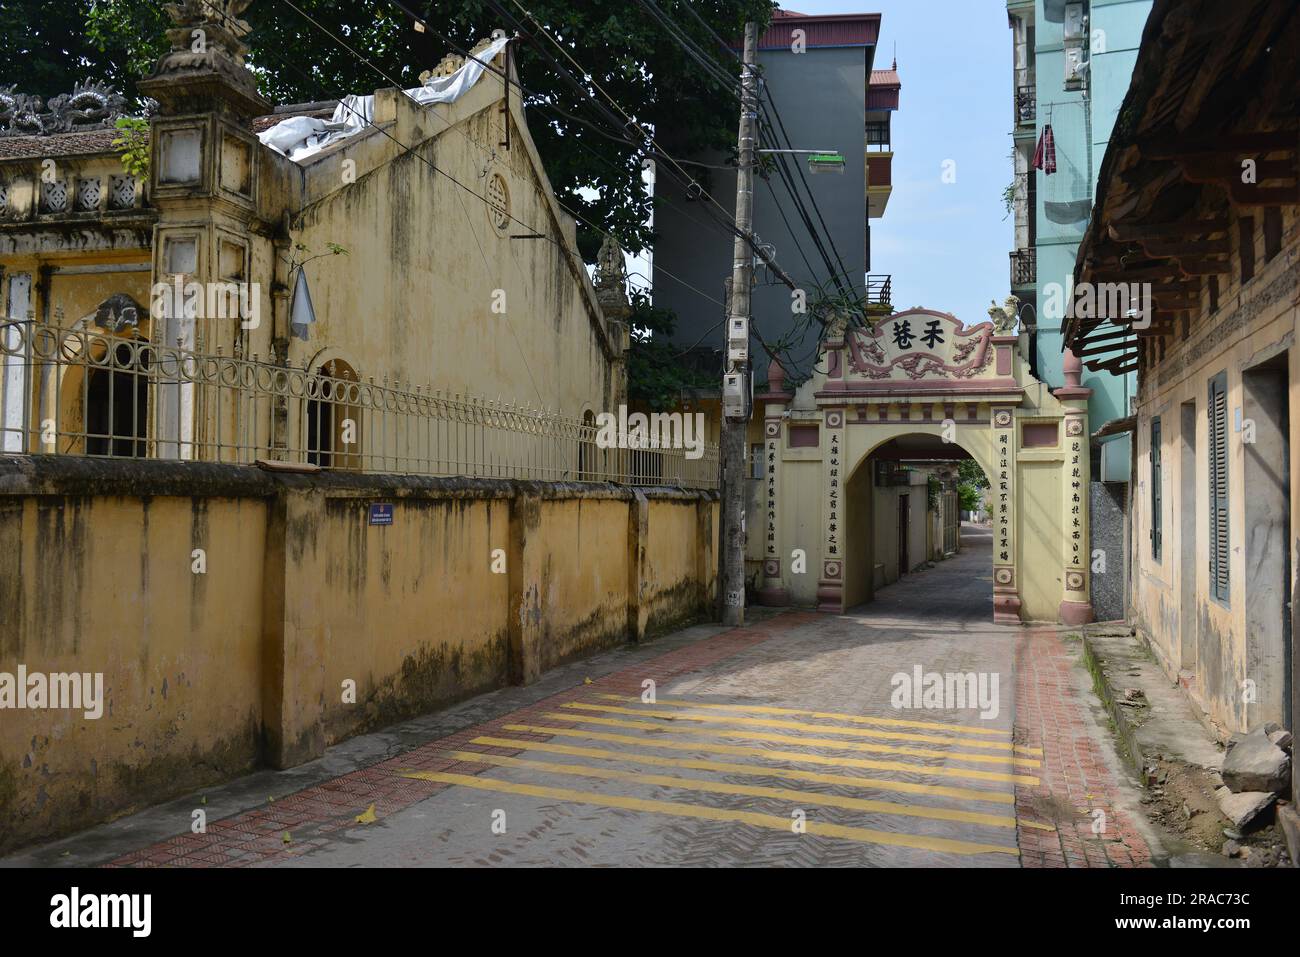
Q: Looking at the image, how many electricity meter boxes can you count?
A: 2